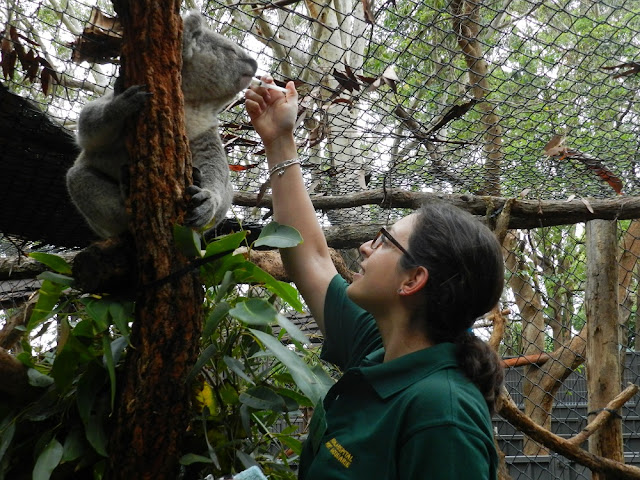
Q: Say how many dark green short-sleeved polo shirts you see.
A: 1